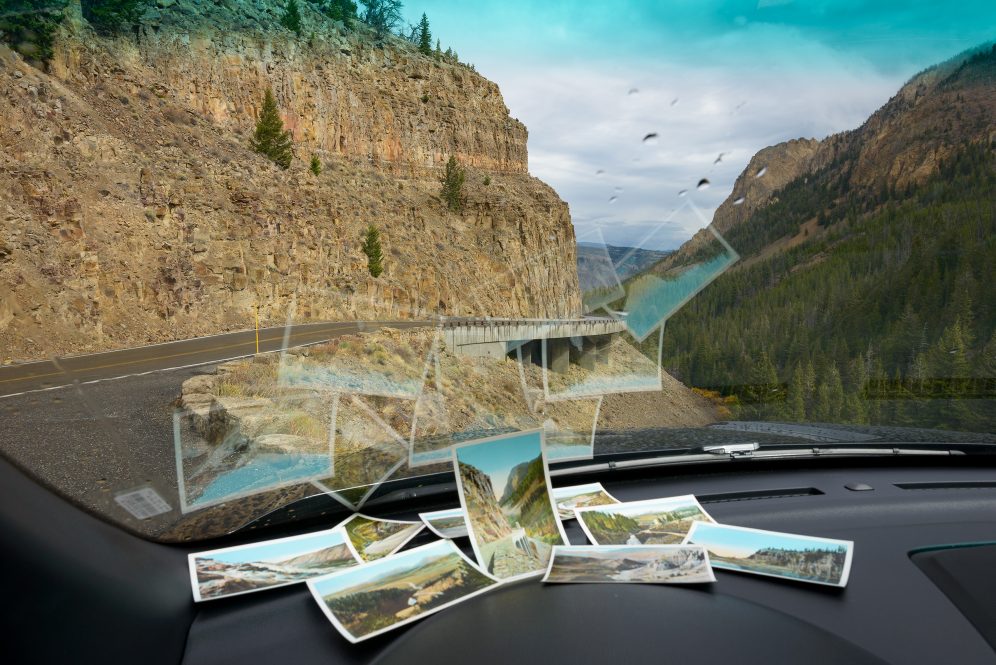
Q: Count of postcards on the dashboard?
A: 9